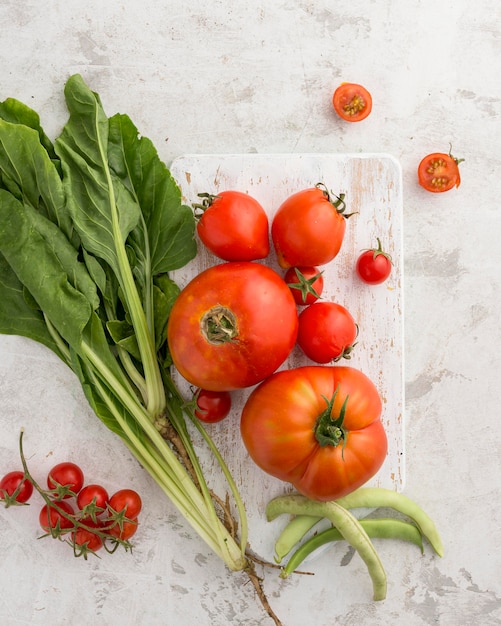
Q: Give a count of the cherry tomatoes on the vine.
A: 7